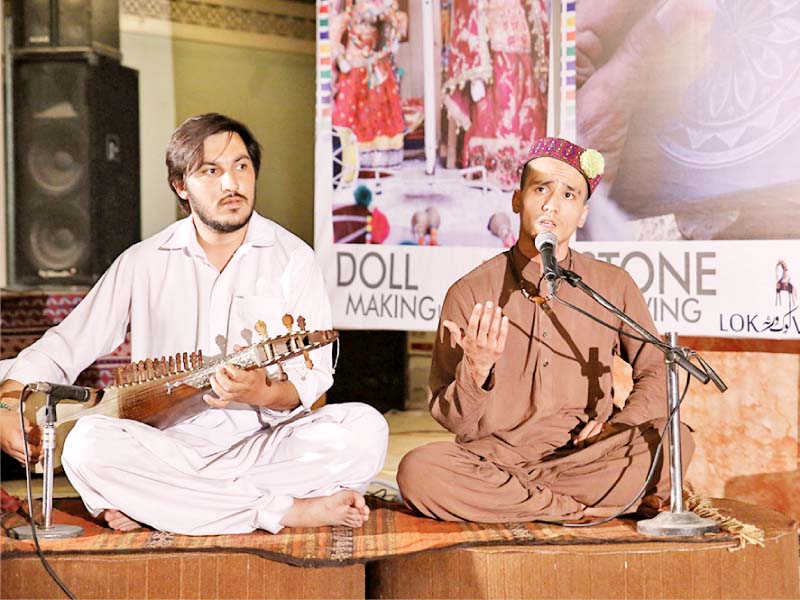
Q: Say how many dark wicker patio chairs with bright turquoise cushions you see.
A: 0